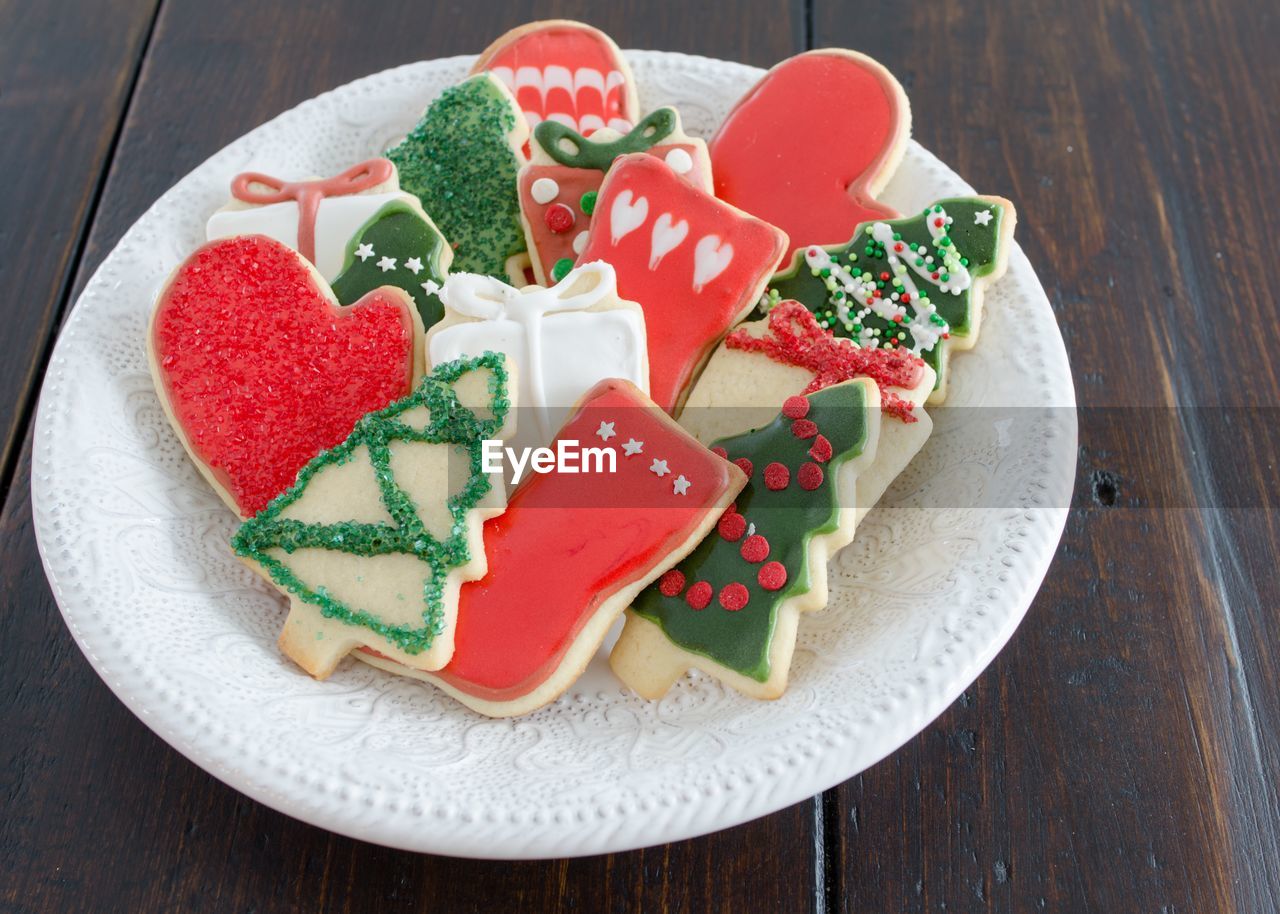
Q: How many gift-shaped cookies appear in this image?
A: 4